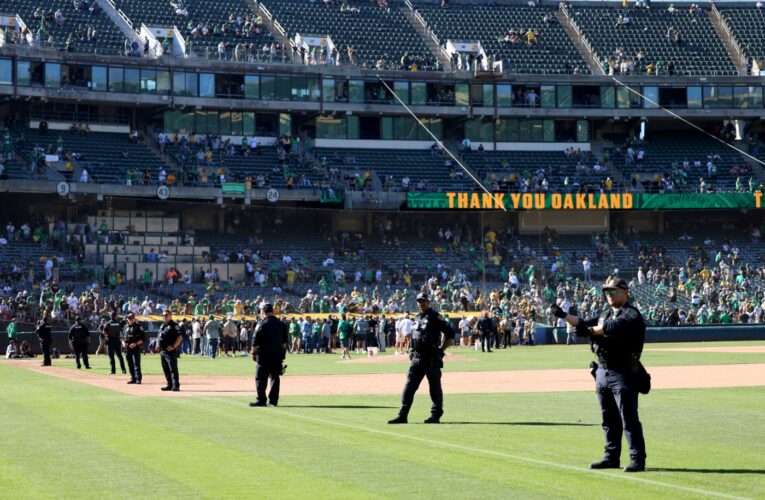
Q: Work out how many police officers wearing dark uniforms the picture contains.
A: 8